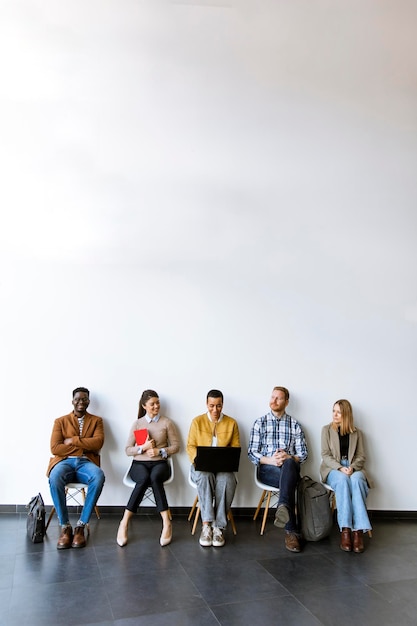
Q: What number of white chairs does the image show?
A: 5